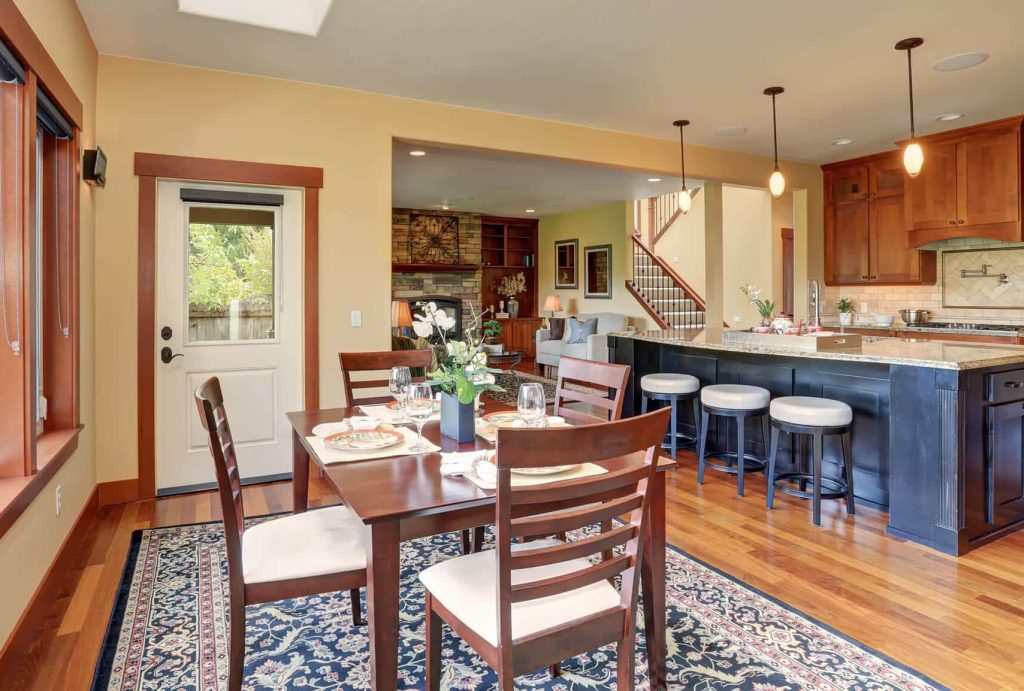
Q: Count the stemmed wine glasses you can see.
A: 3